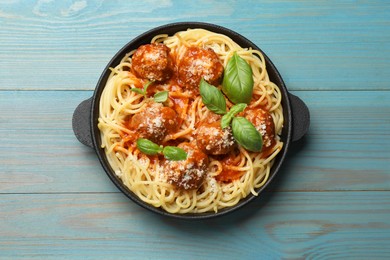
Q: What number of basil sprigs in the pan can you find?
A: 3